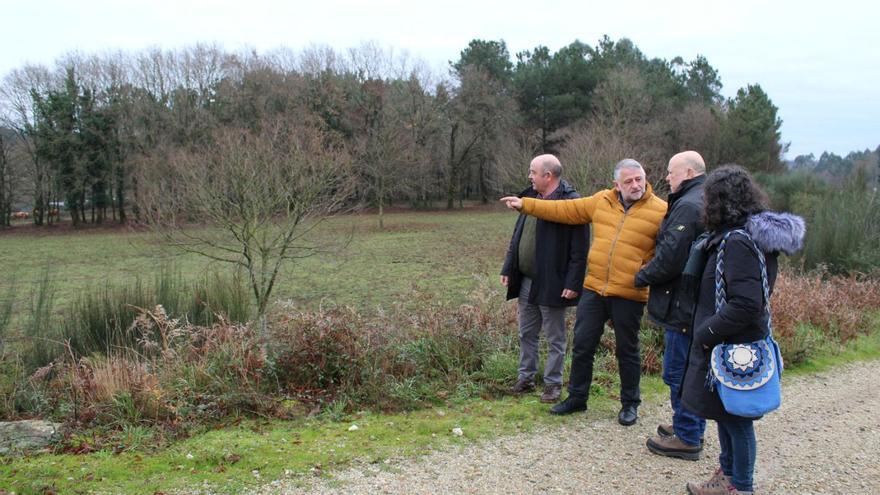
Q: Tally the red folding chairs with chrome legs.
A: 0